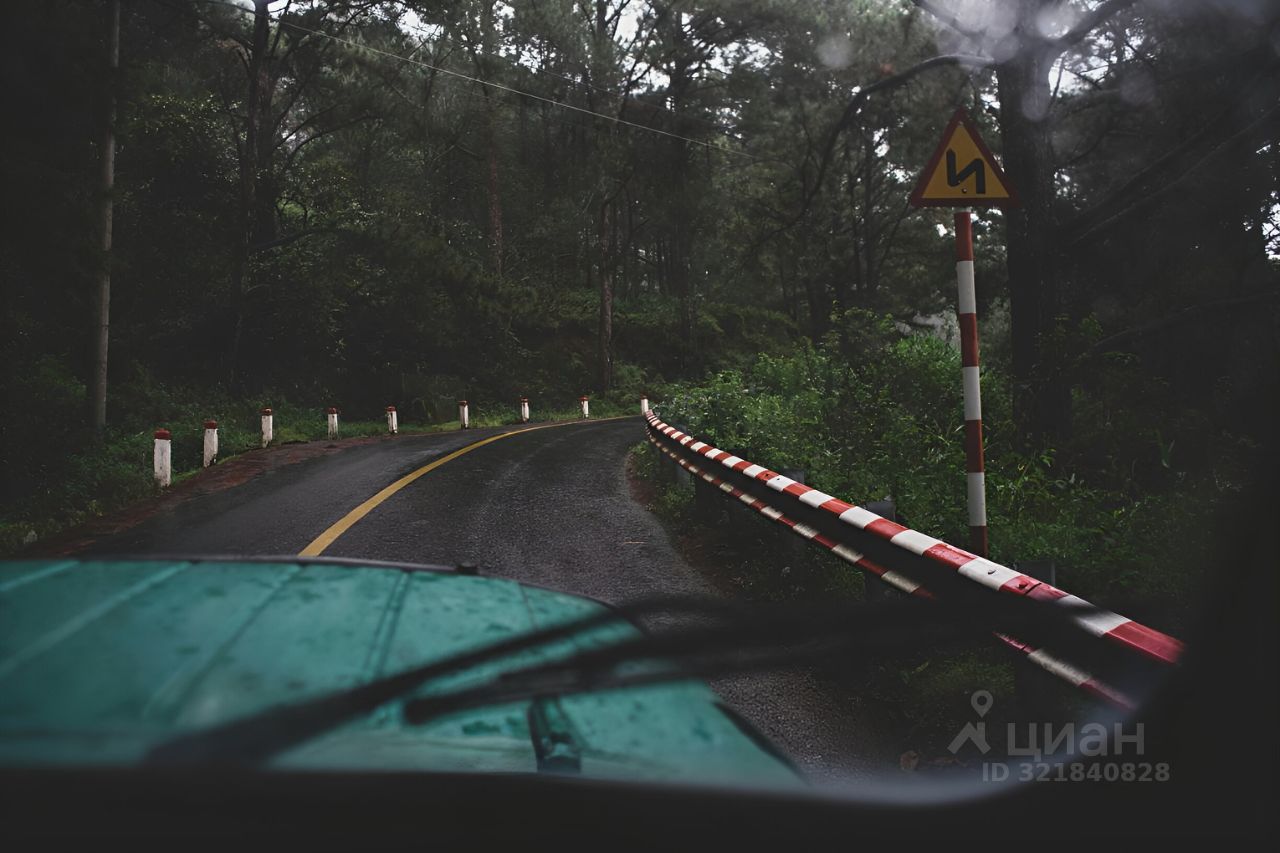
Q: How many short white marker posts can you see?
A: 9